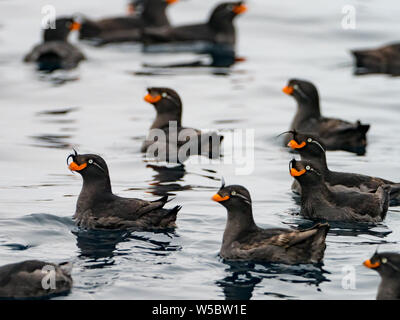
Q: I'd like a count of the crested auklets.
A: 13